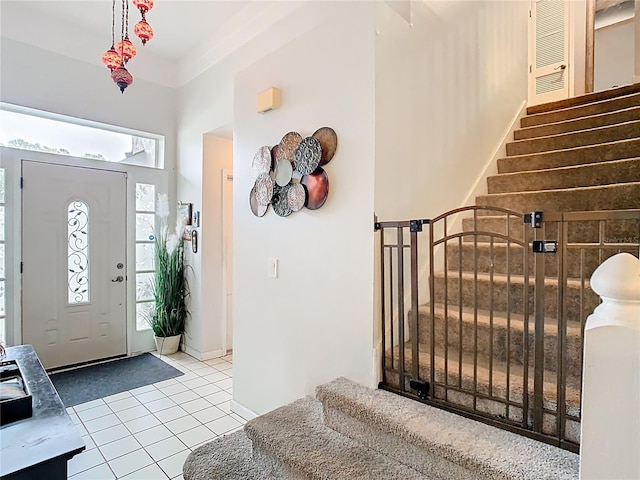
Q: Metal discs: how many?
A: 11